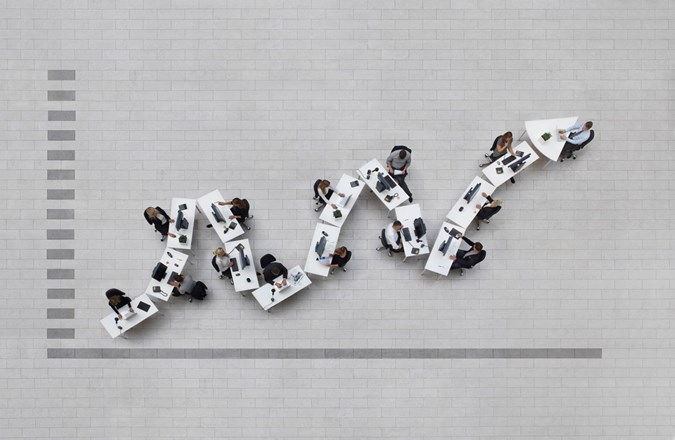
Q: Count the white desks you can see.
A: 14